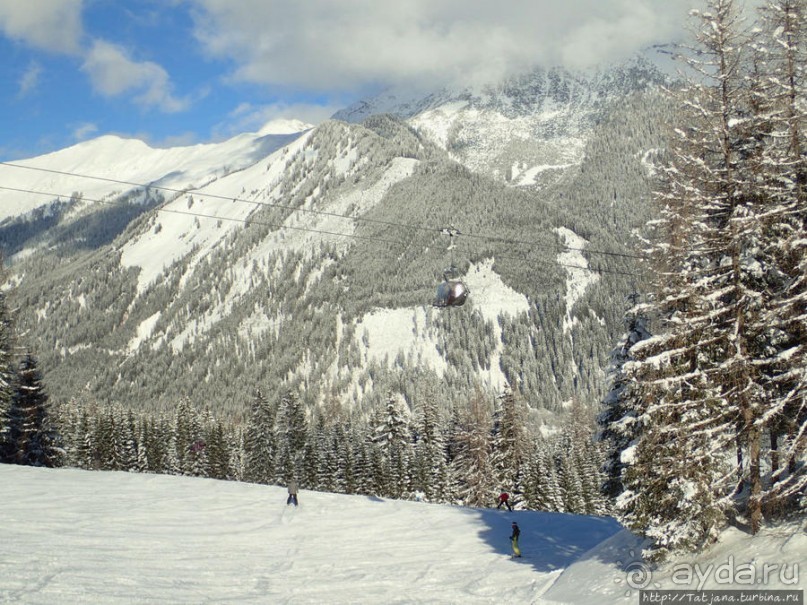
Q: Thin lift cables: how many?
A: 2